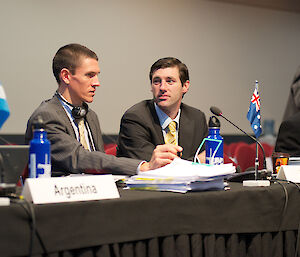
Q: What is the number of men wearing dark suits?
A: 2